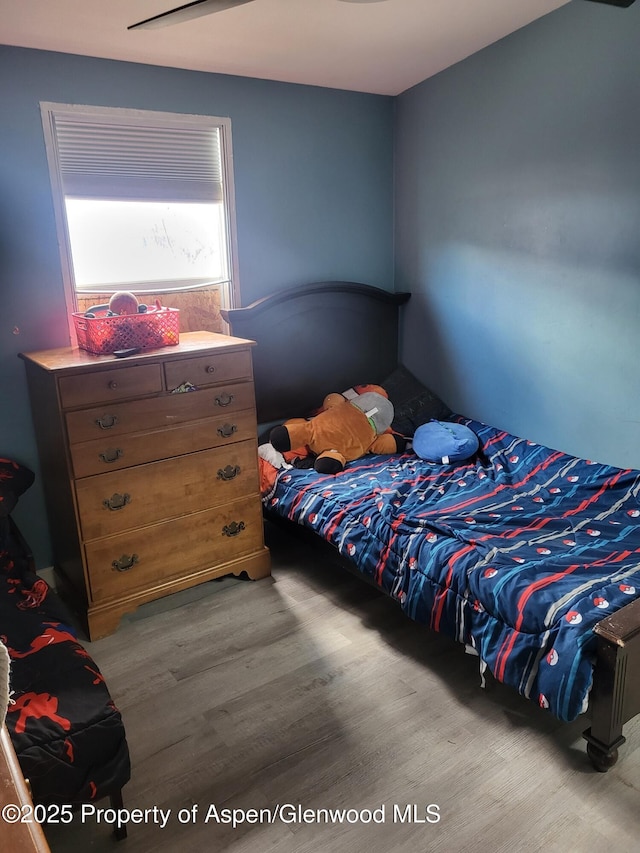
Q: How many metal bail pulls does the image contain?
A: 8